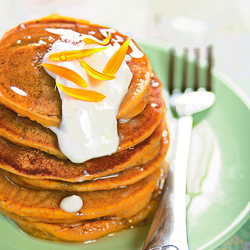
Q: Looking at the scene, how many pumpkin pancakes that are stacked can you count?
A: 6